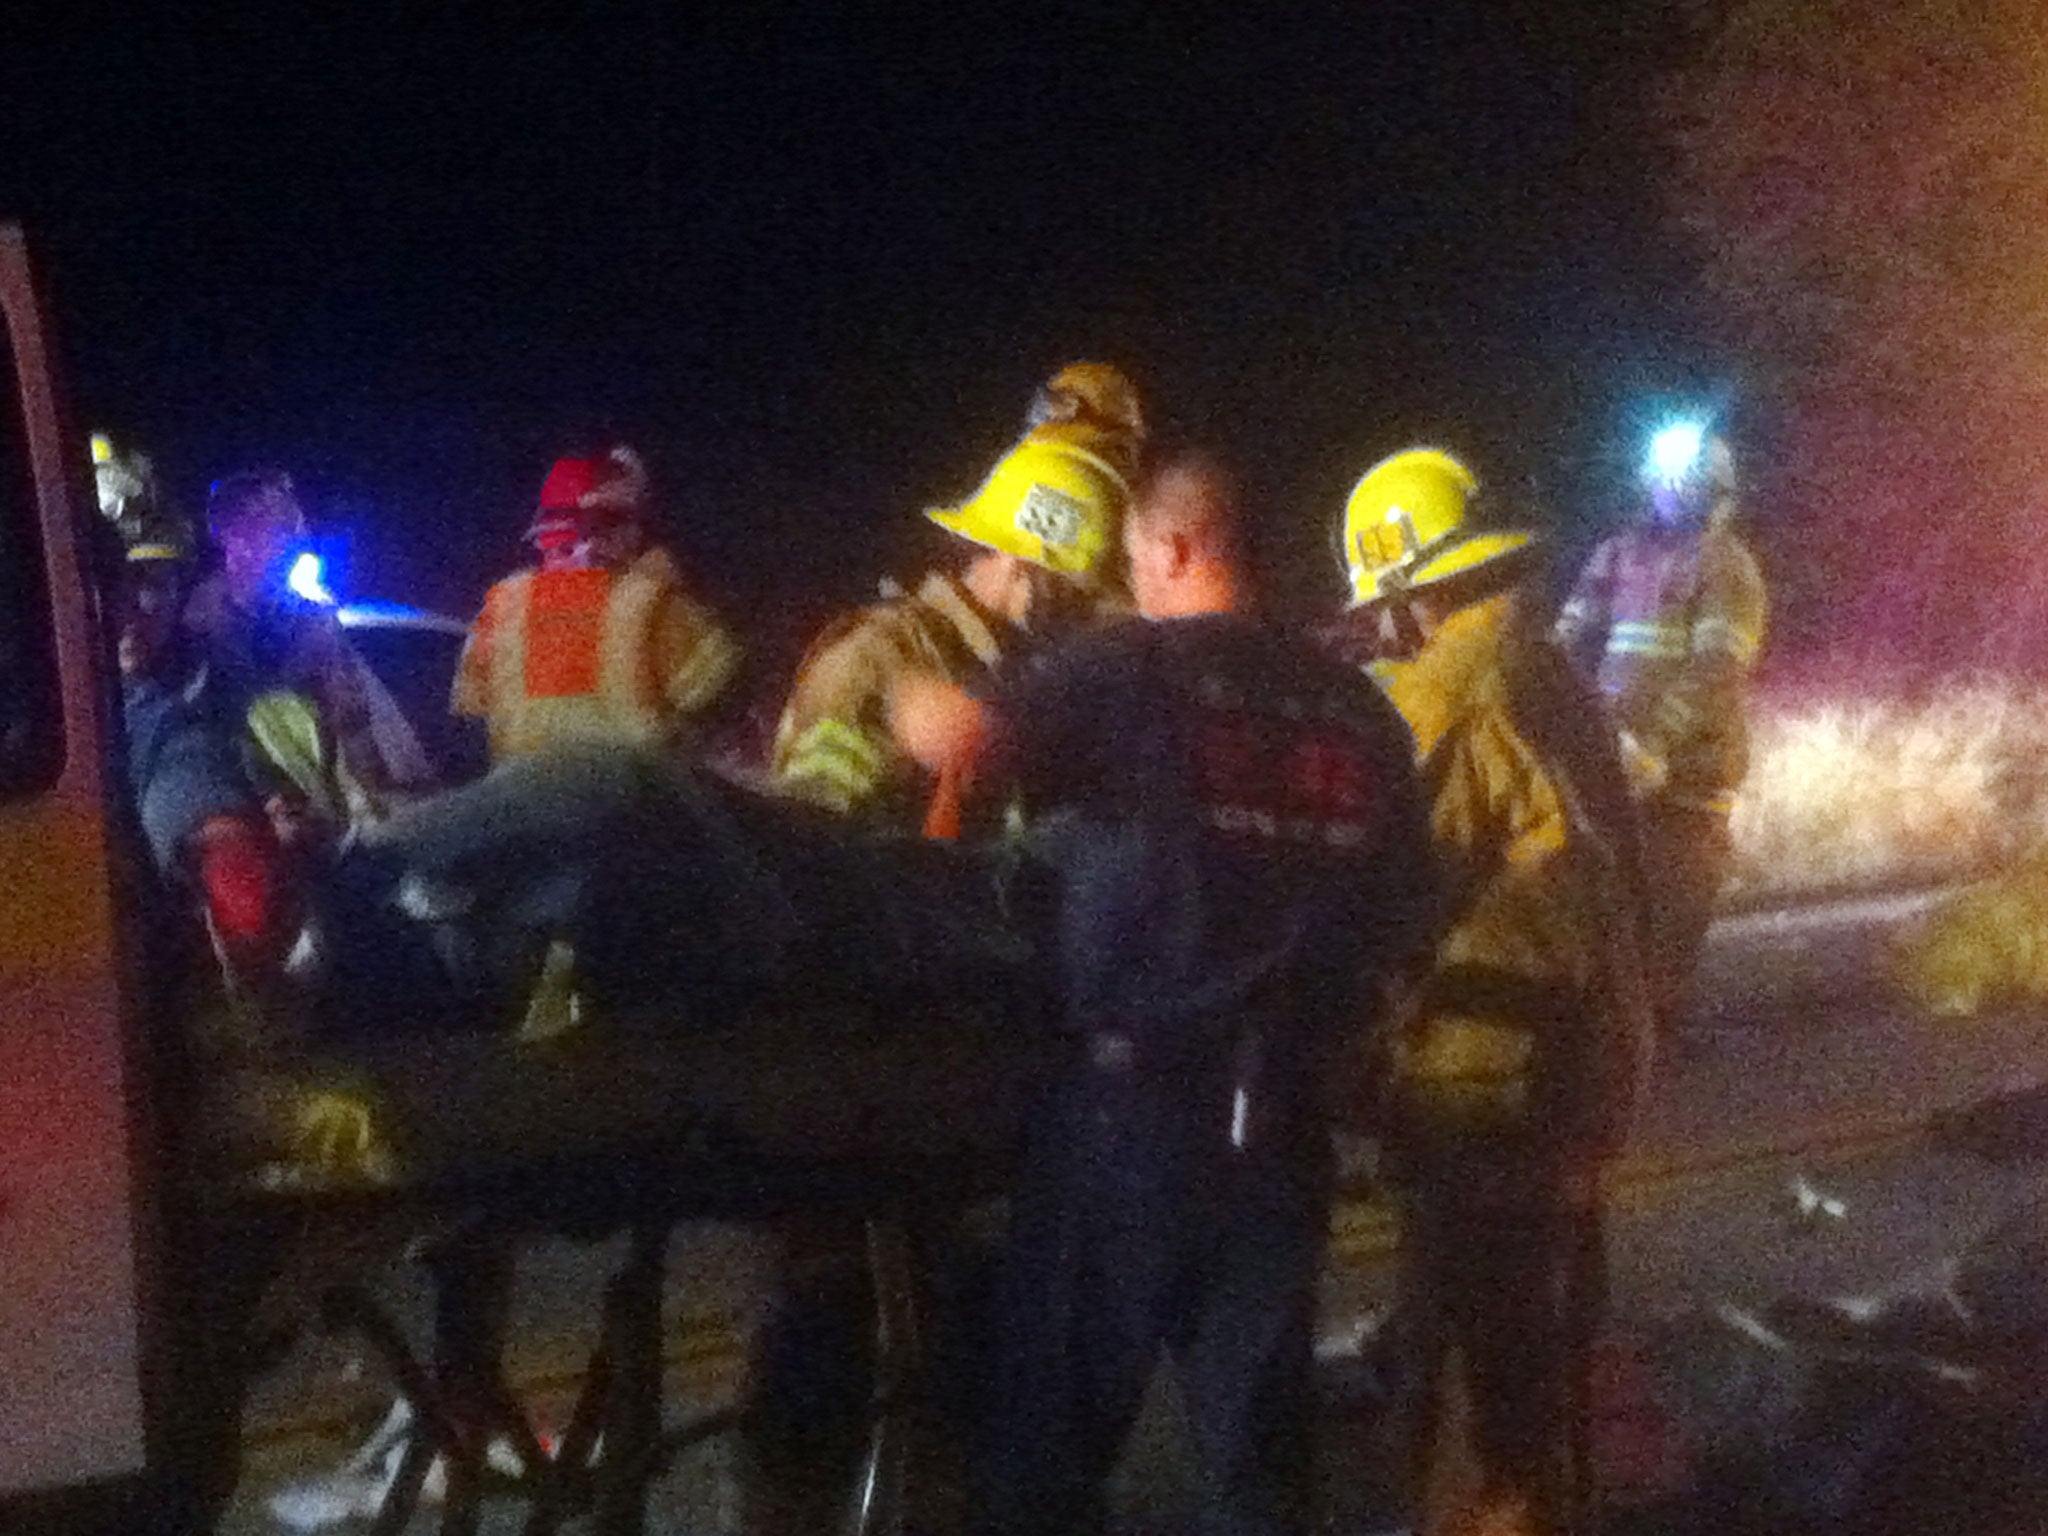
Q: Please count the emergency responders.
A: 8